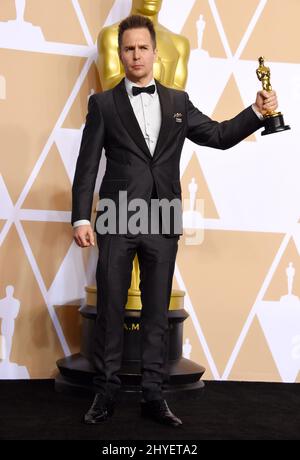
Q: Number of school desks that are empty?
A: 0